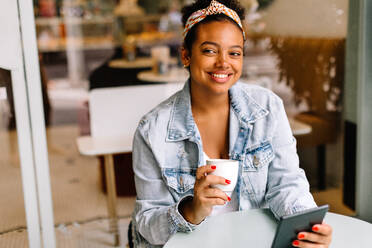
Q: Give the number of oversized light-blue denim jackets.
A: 1